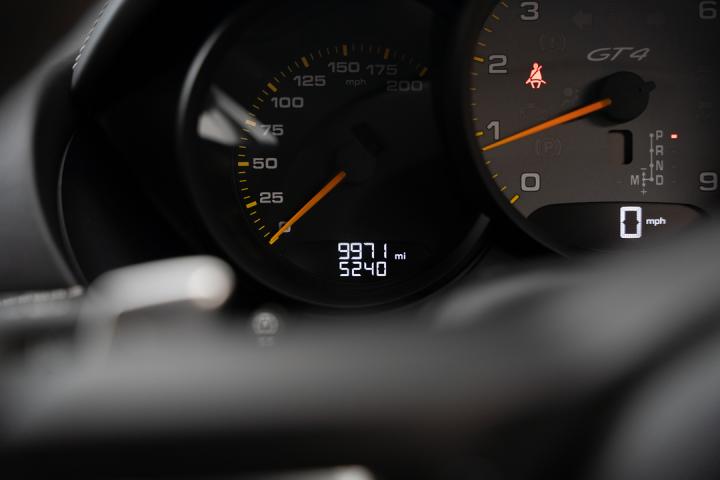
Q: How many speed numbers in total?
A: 9